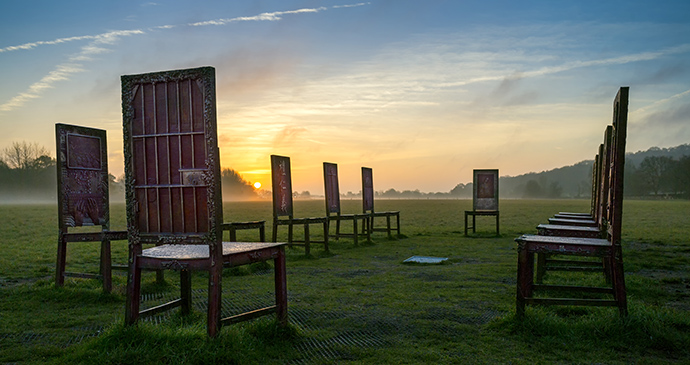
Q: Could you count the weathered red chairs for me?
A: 12